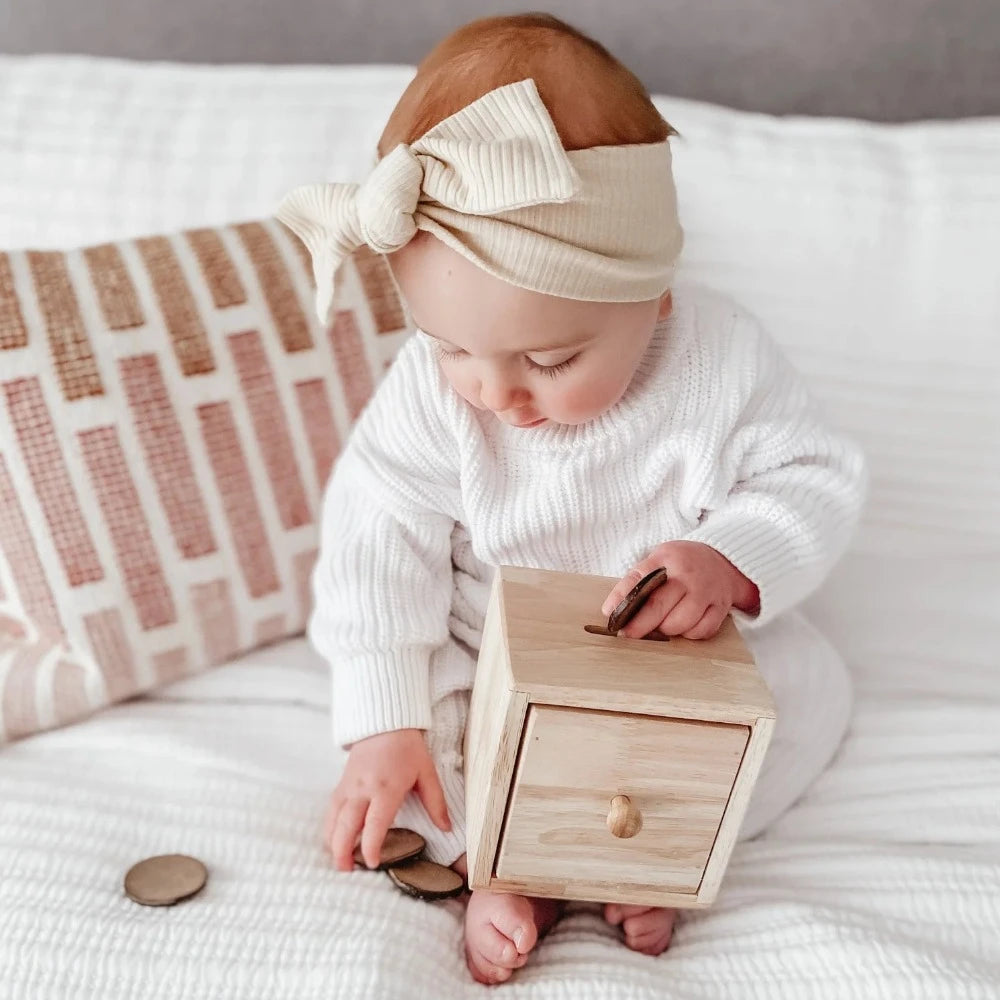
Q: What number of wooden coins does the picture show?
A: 4